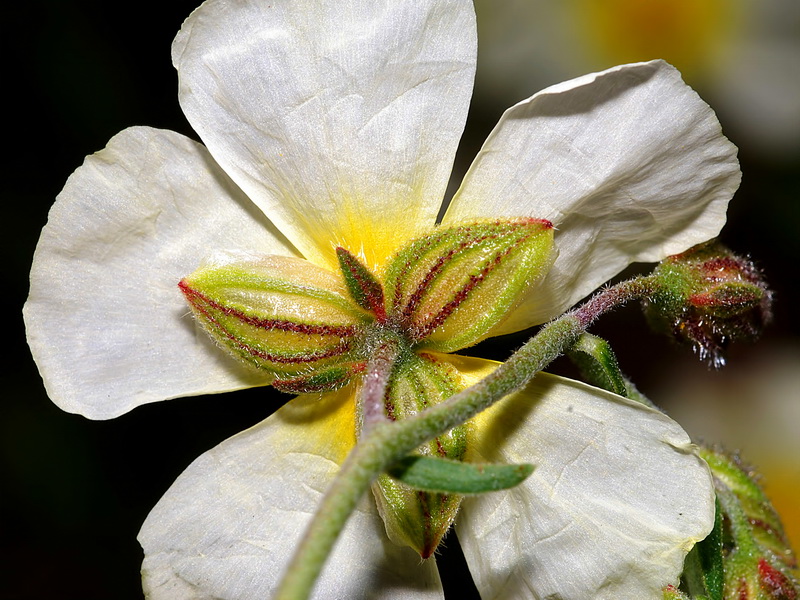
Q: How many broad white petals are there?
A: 5